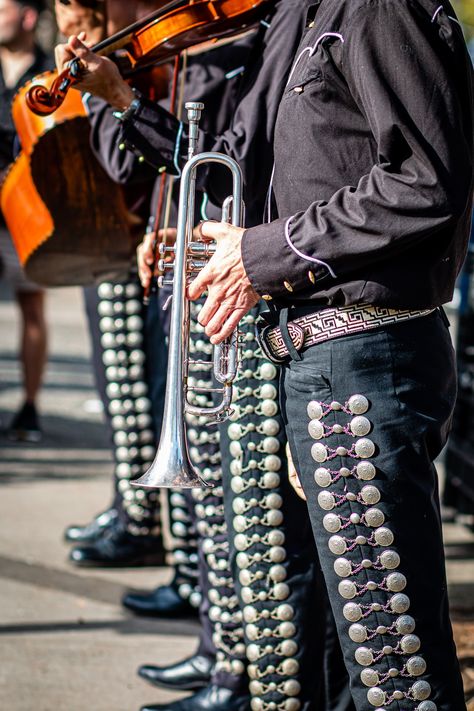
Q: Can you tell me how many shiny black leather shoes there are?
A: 5